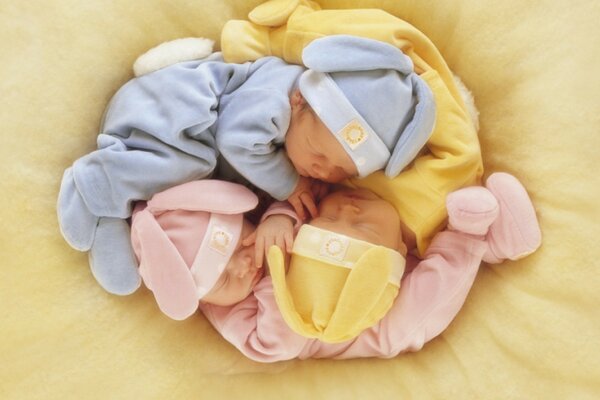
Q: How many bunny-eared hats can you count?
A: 3